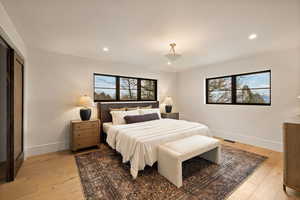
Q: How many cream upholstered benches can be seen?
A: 1